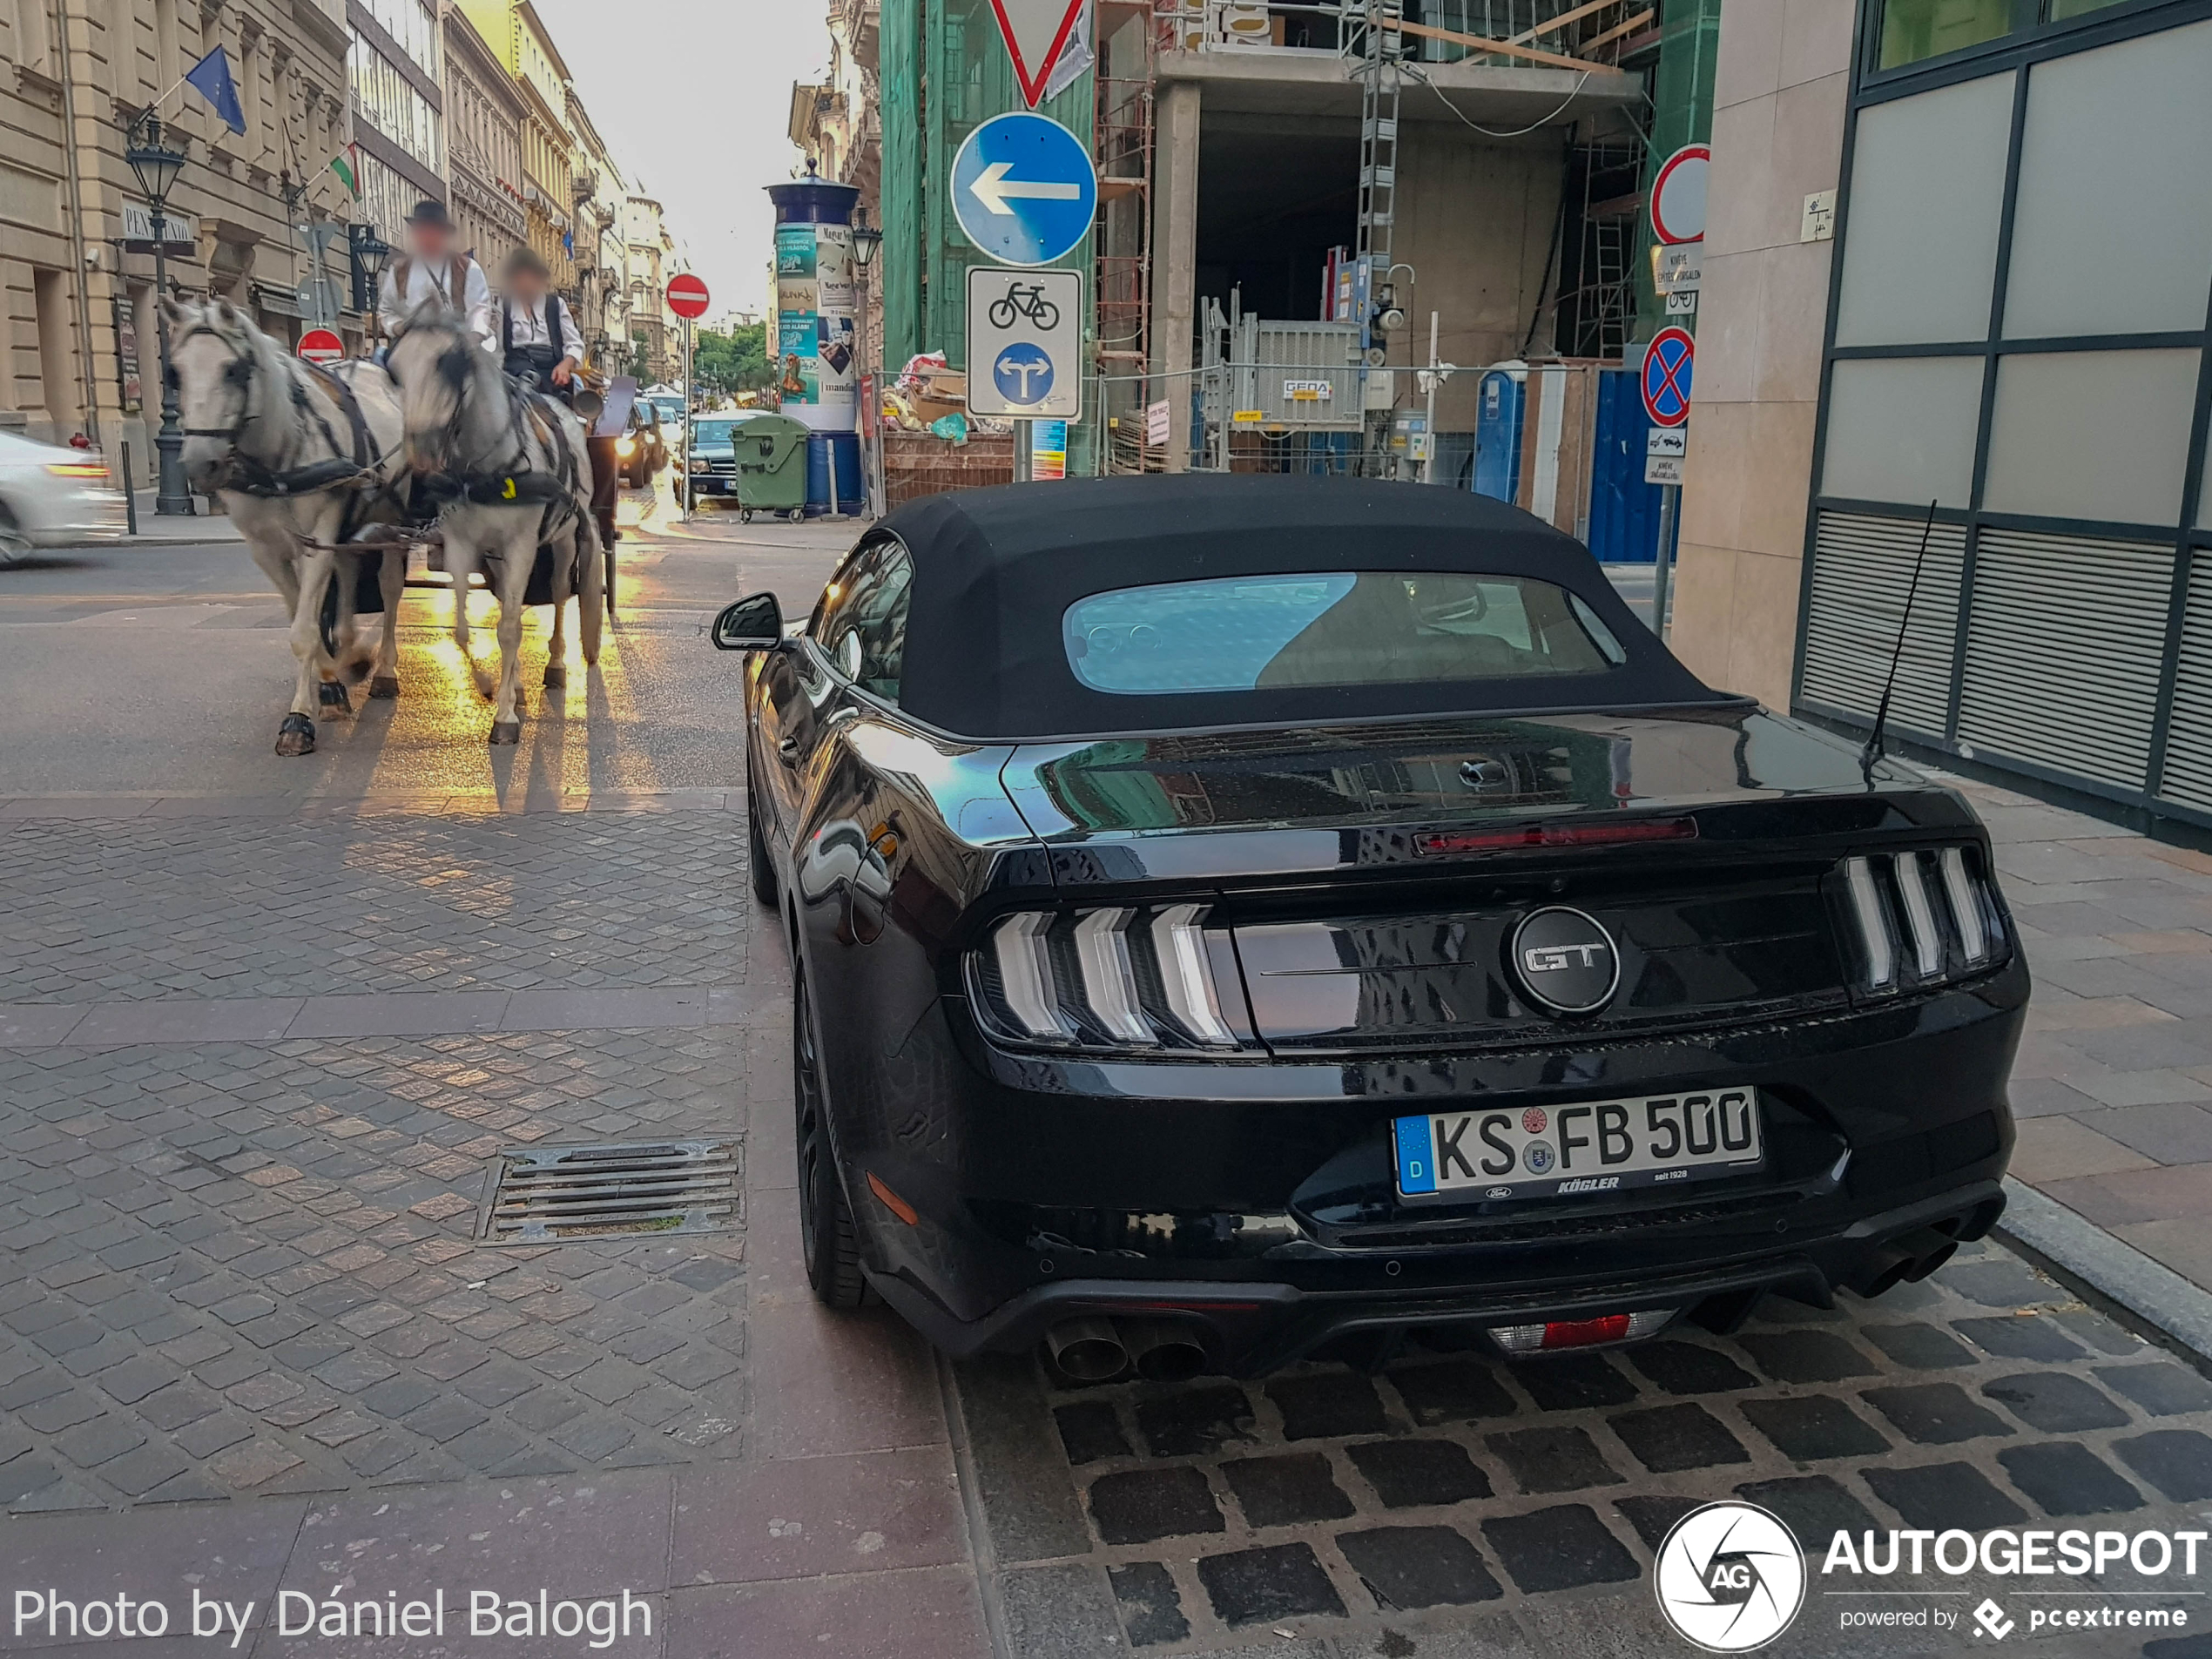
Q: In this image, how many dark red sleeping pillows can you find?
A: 0